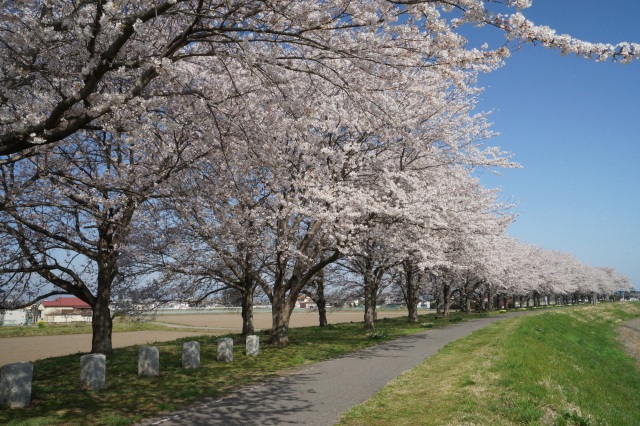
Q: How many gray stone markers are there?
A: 6